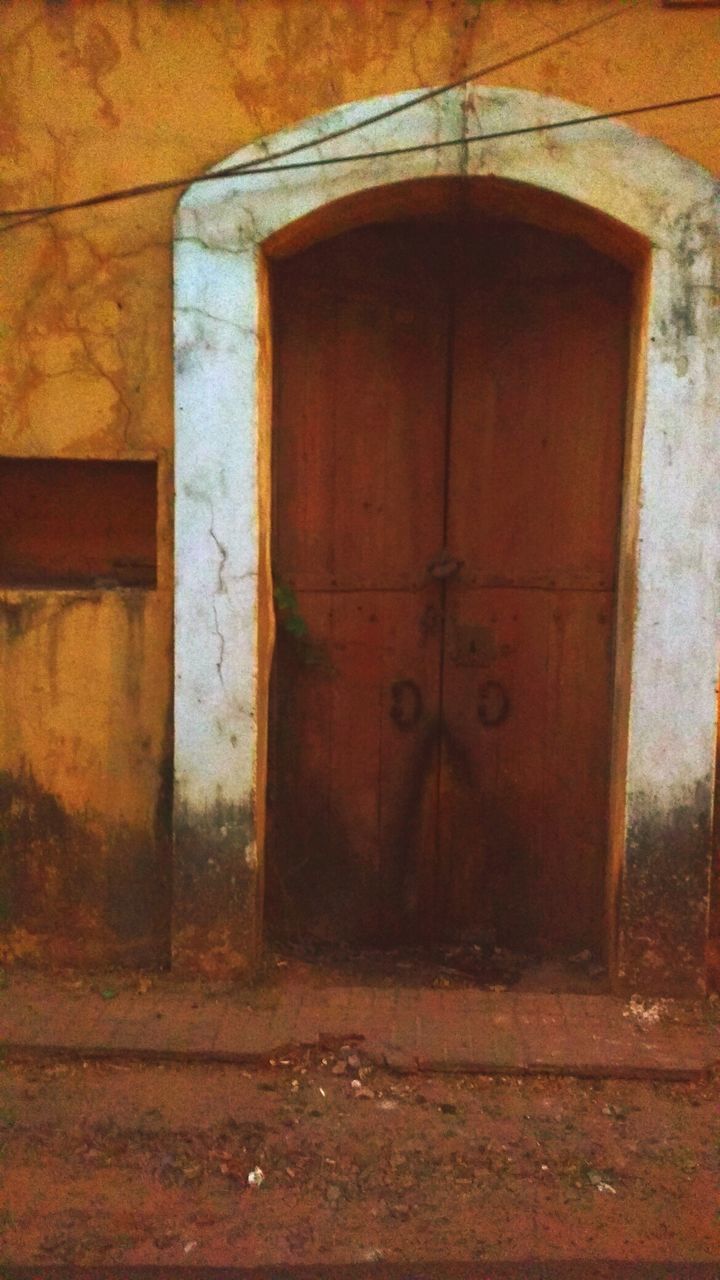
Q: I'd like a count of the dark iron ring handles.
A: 2